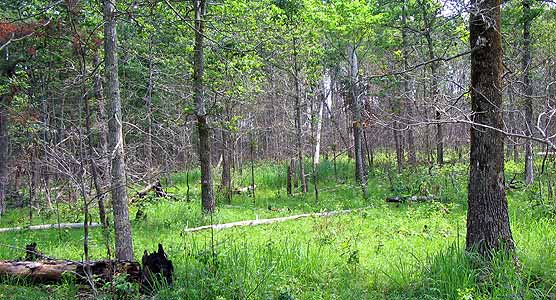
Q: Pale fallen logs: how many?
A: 2